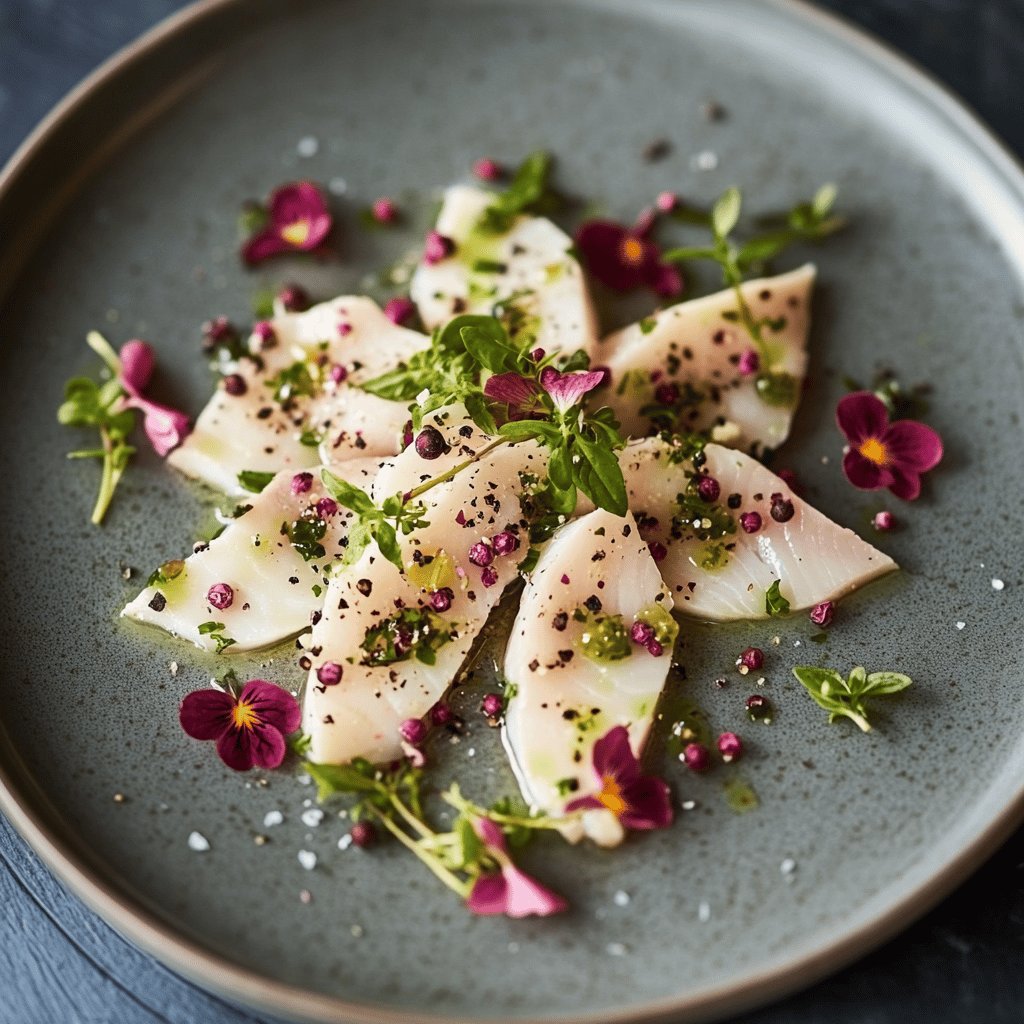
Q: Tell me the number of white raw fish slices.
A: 7